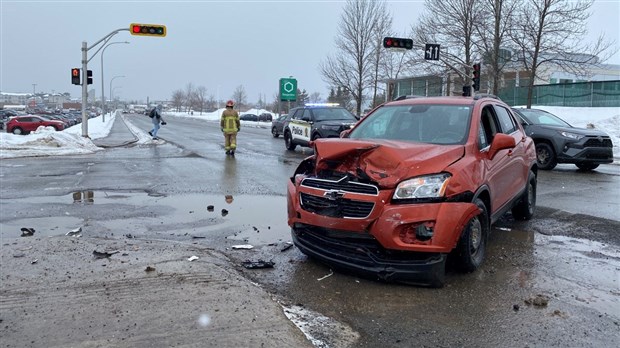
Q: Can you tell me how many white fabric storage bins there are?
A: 0